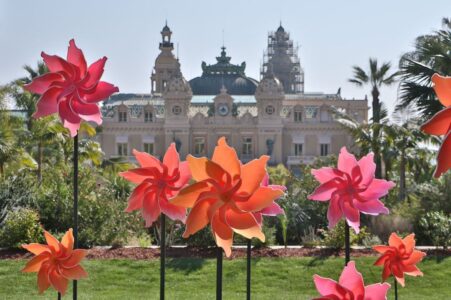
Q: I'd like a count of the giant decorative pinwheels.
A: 9